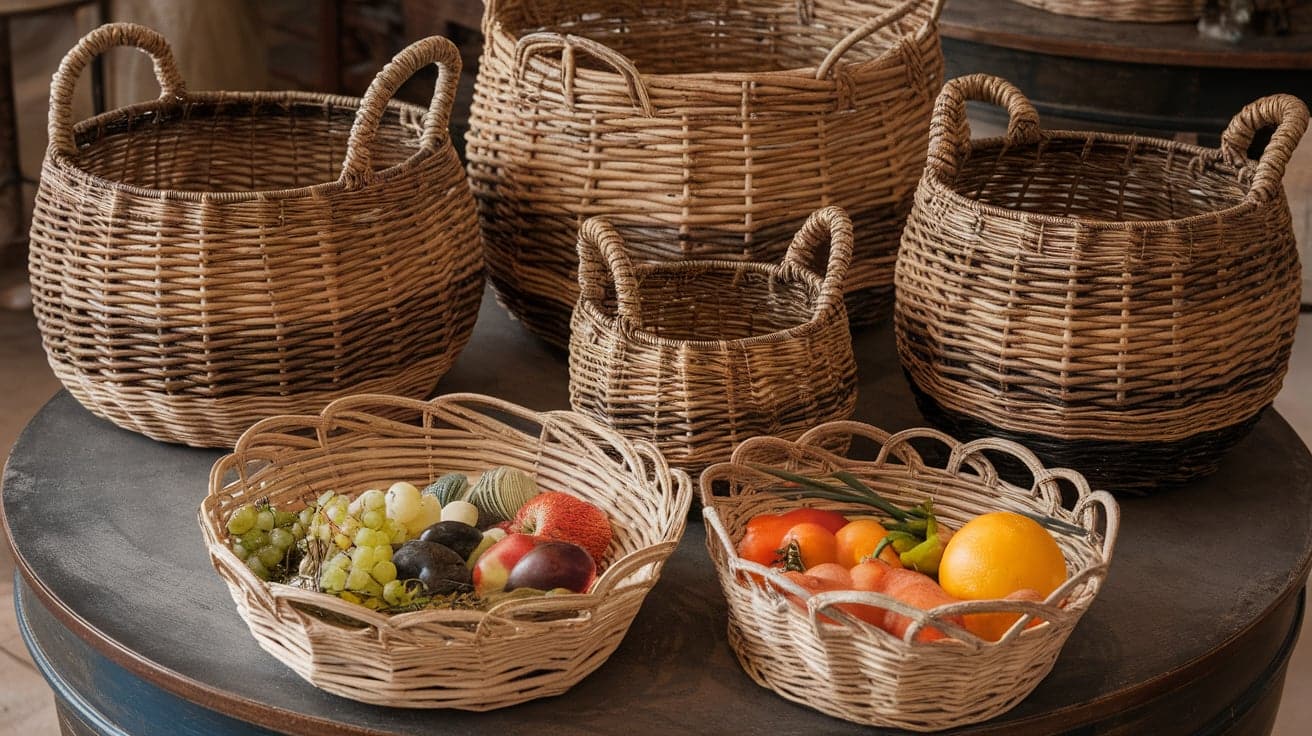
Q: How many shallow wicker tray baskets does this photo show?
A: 2